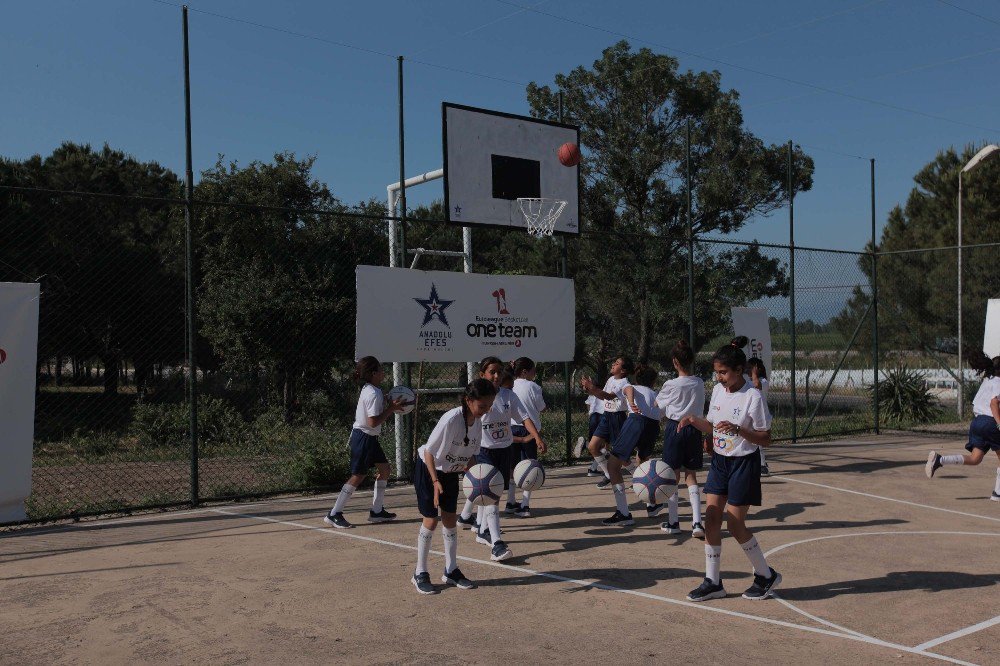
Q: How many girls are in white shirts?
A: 12